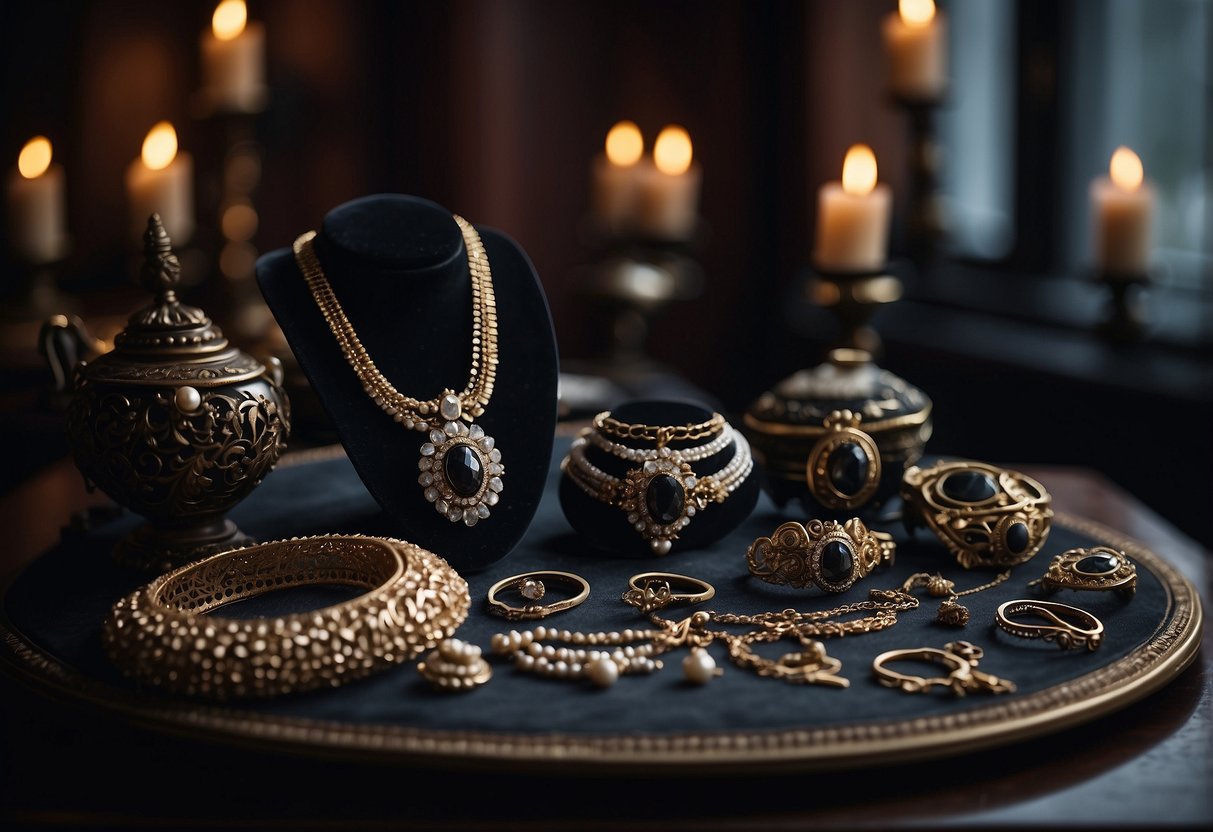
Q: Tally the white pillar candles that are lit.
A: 8